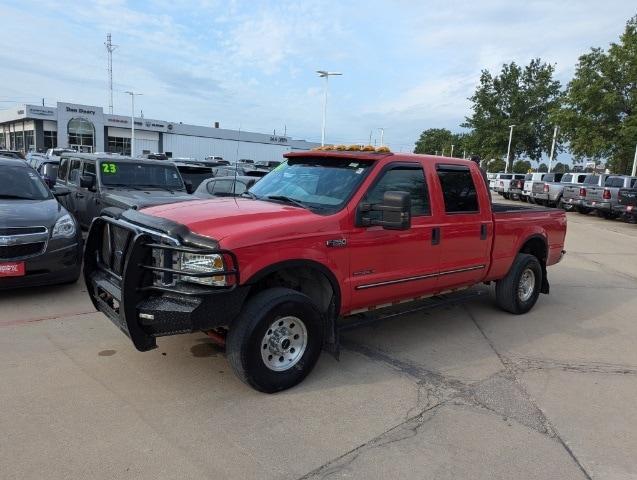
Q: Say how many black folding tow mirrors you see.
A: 1